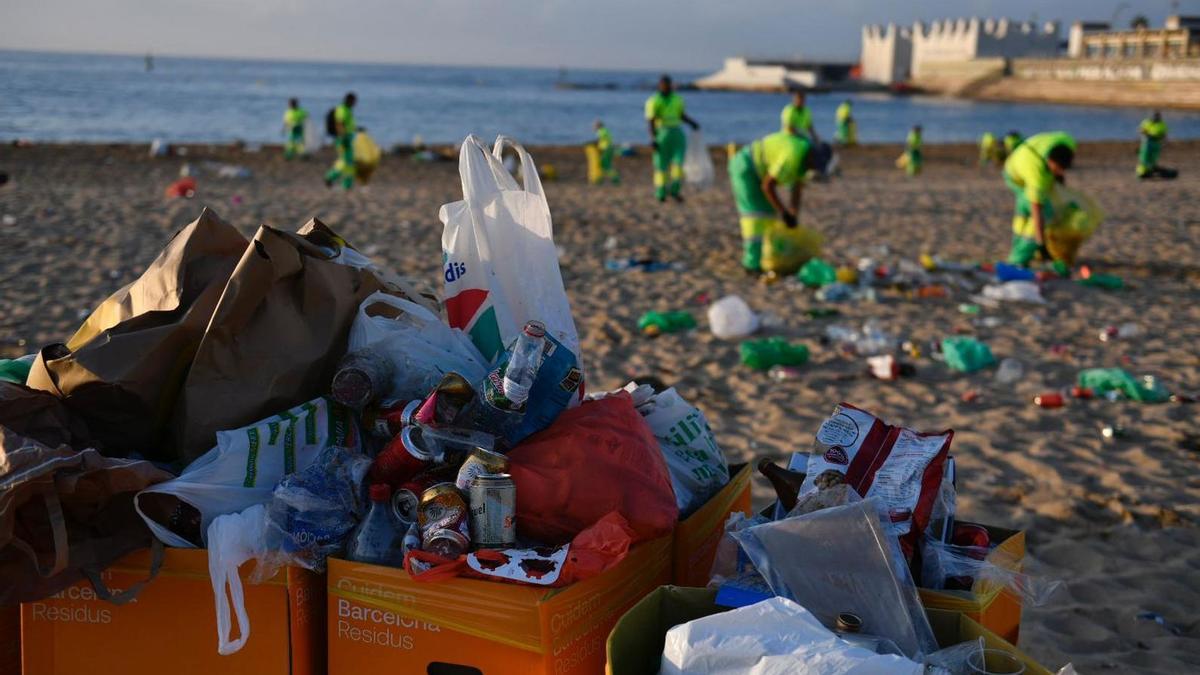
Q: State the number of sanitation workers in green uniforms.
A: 12